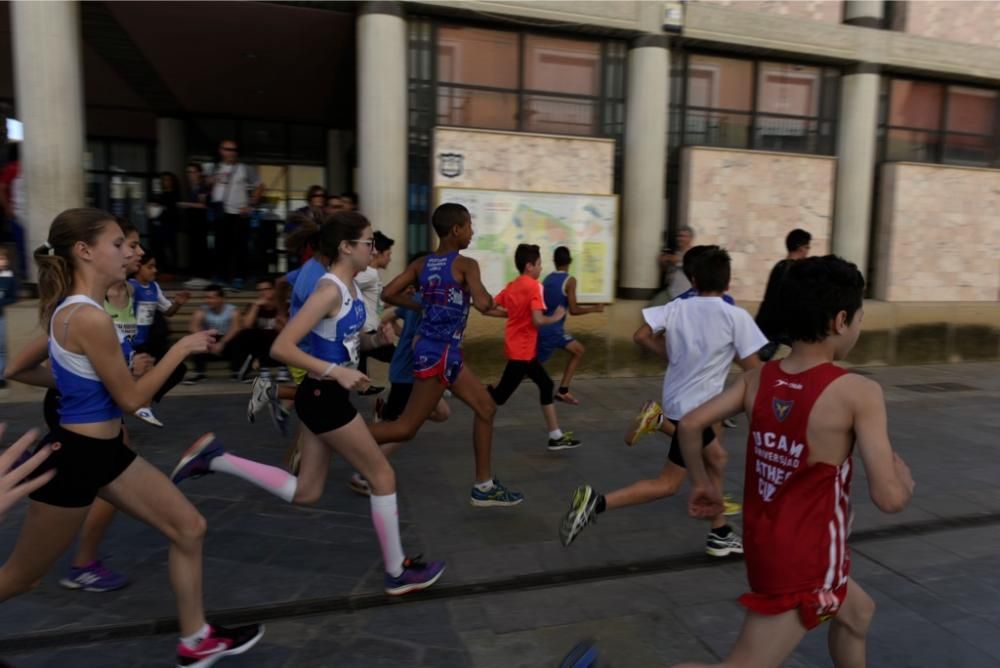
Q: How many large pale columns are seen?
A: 4